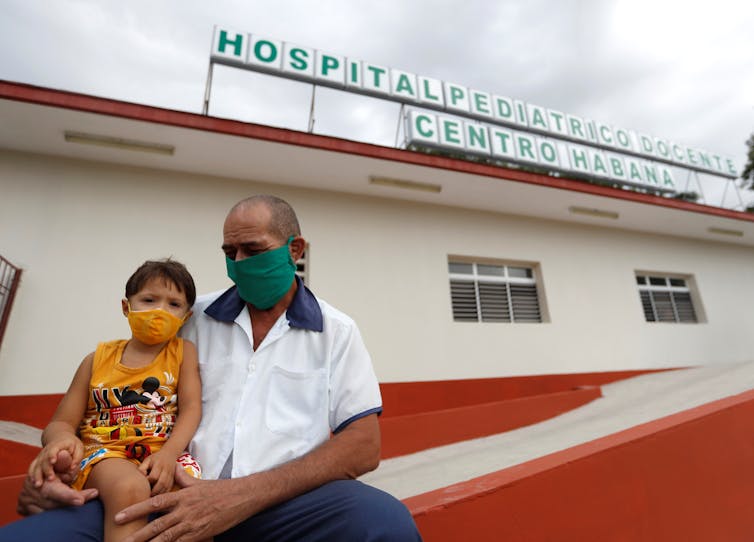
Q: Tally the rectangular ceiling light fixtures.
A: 4